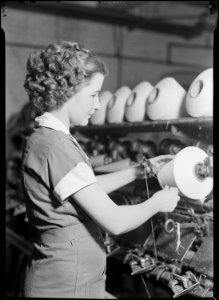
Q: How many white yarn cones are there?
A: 6